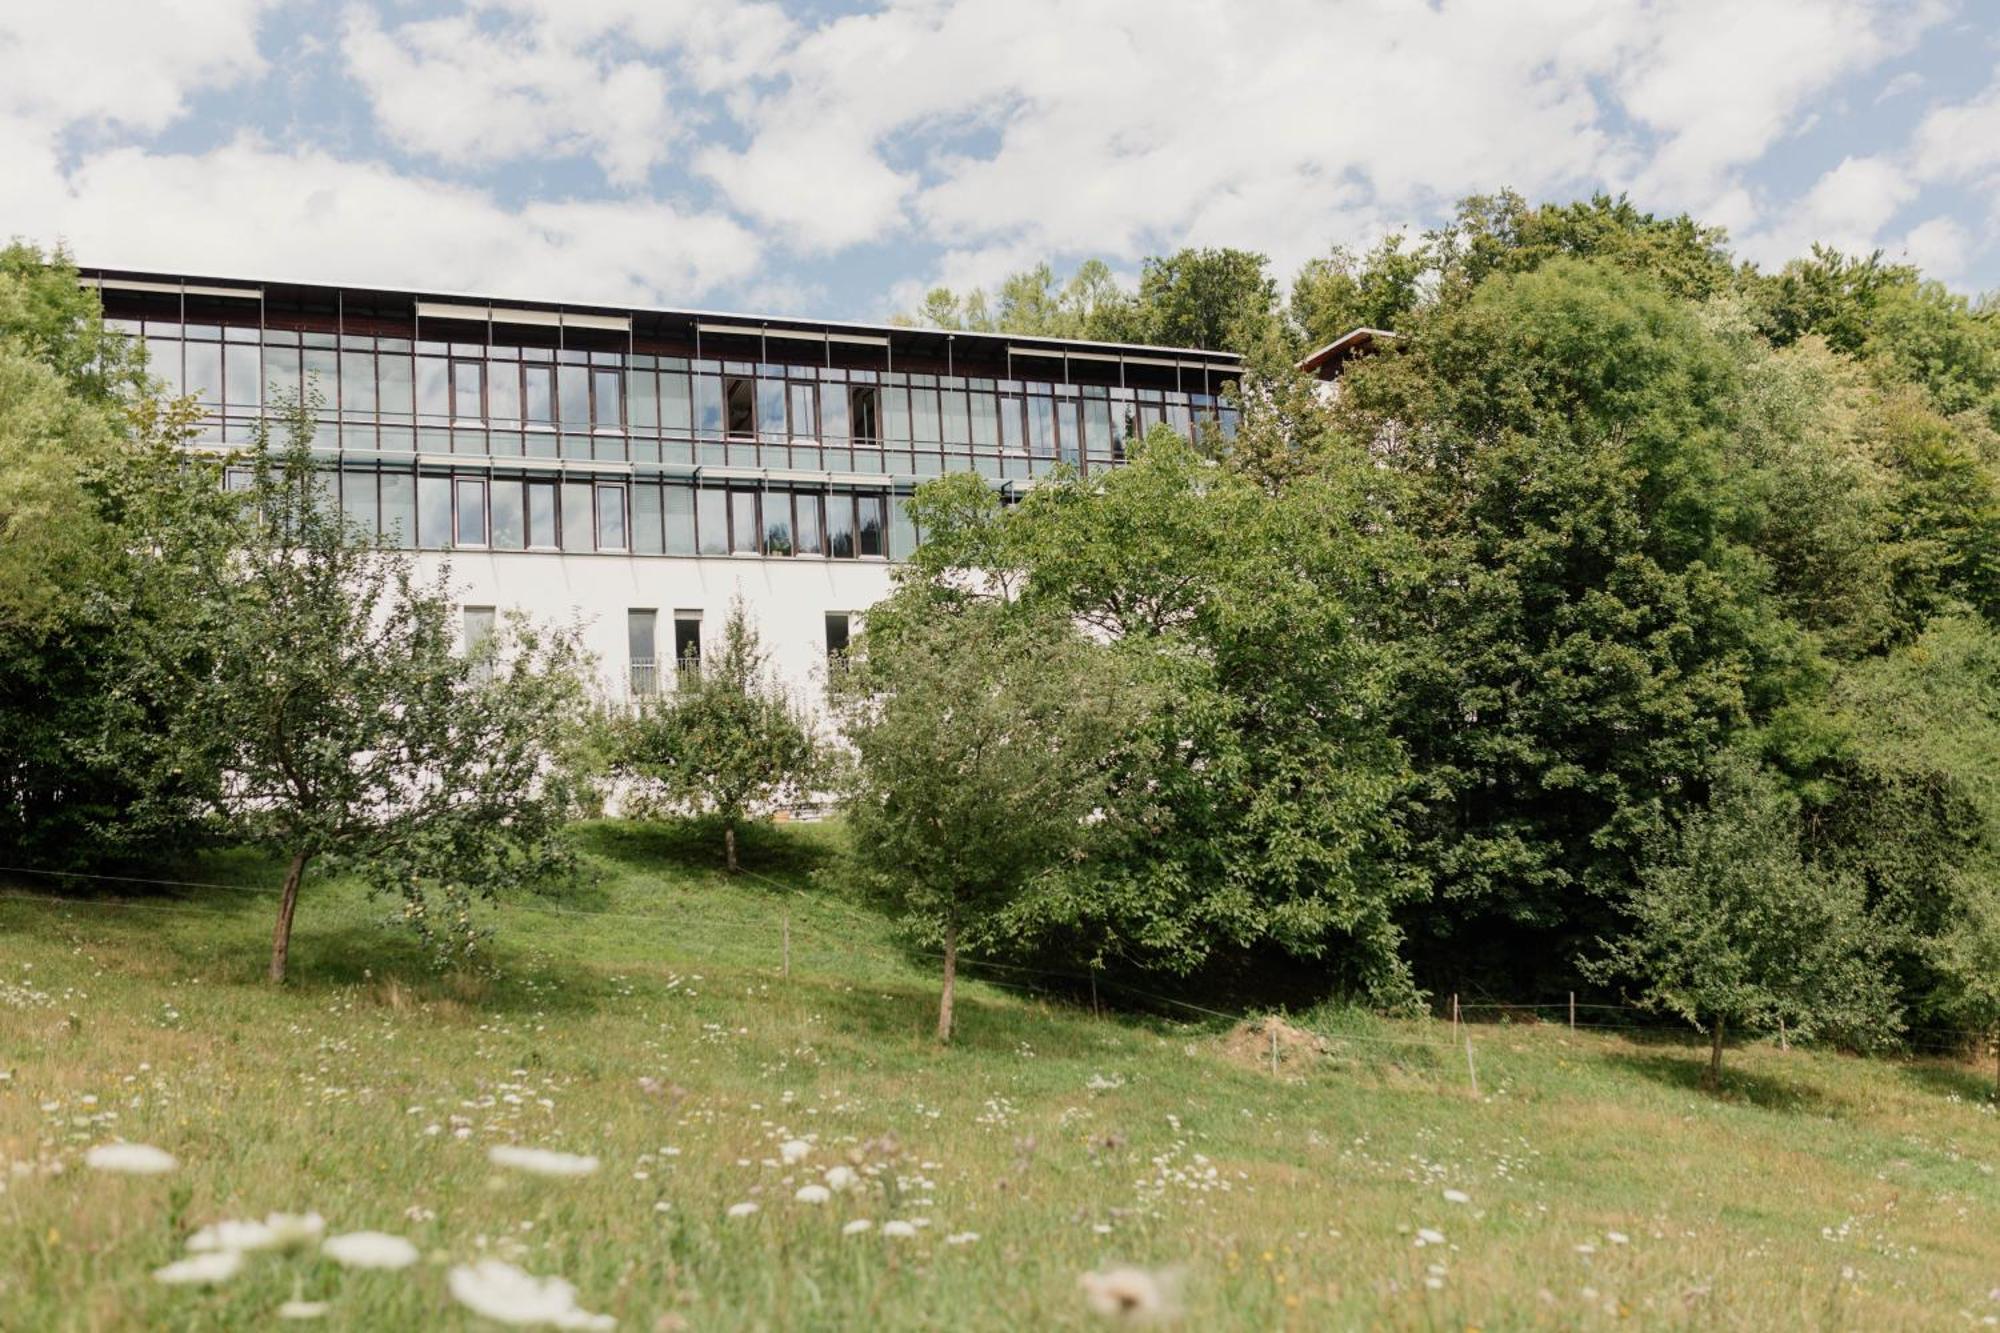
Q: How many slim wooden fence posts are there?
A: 7